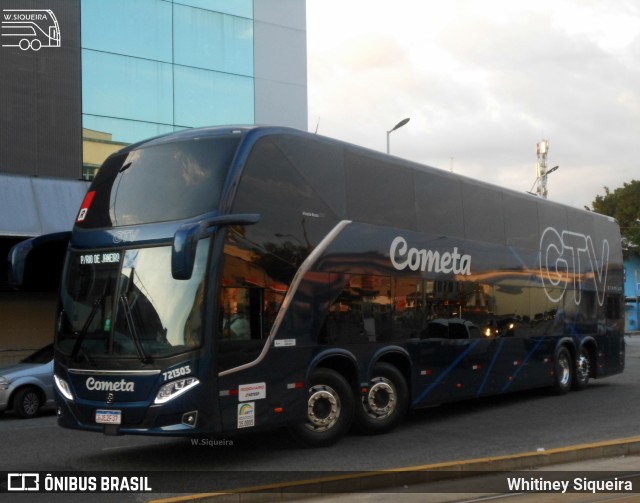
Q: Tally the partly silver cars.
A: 1